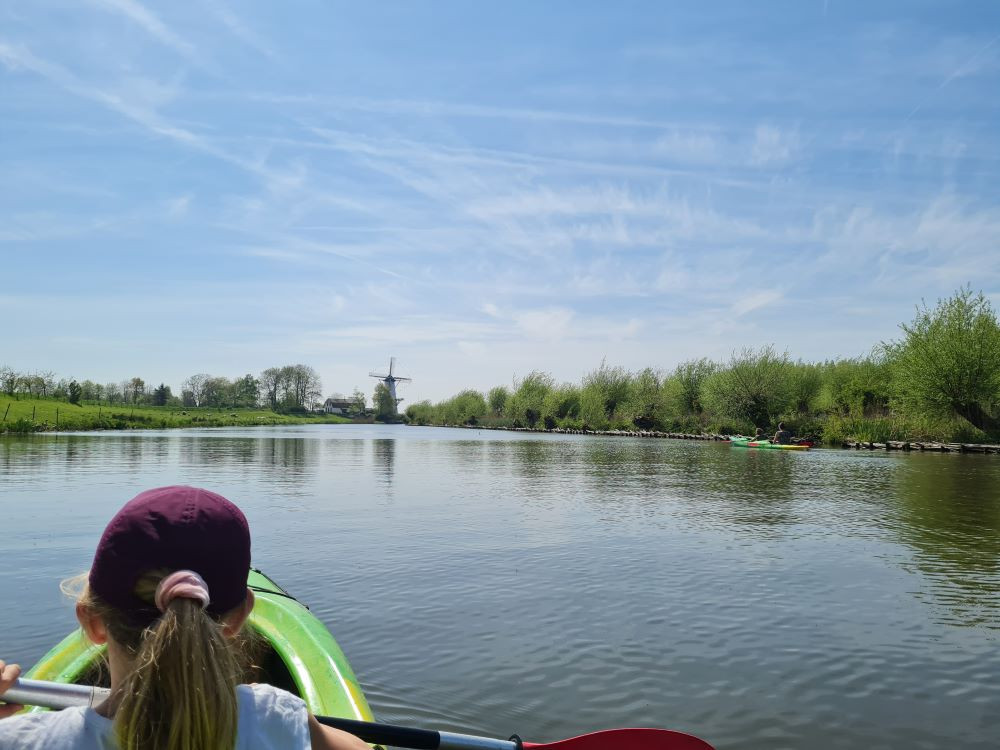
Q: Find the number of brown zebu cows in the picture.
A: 0